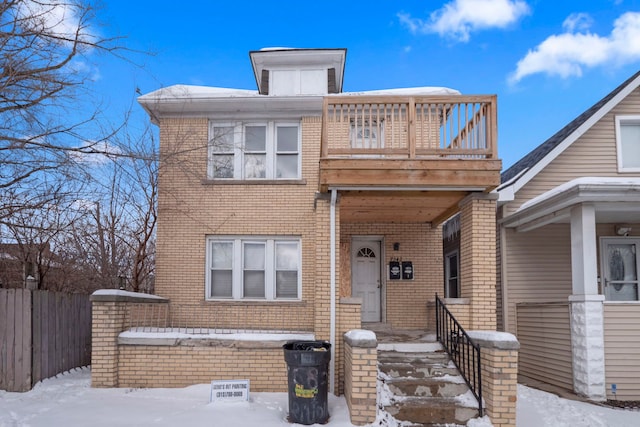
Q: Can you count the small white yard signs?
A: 1